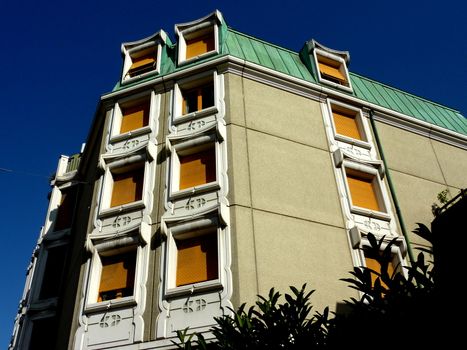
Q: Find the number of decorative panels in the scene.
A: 8